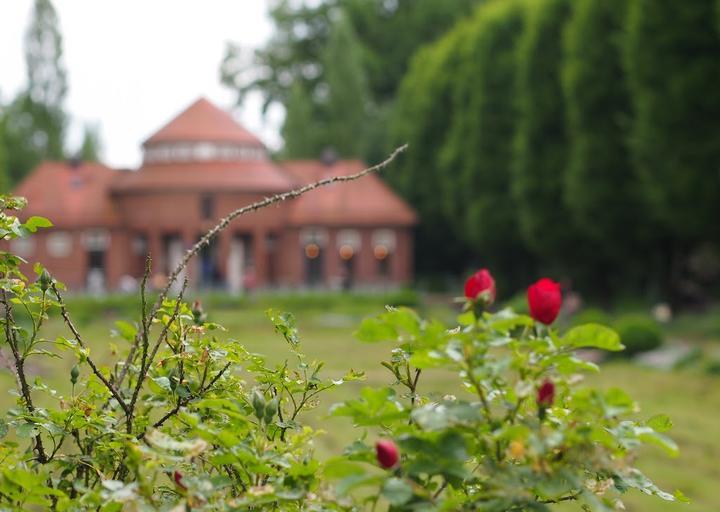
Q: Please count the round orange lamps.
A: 3